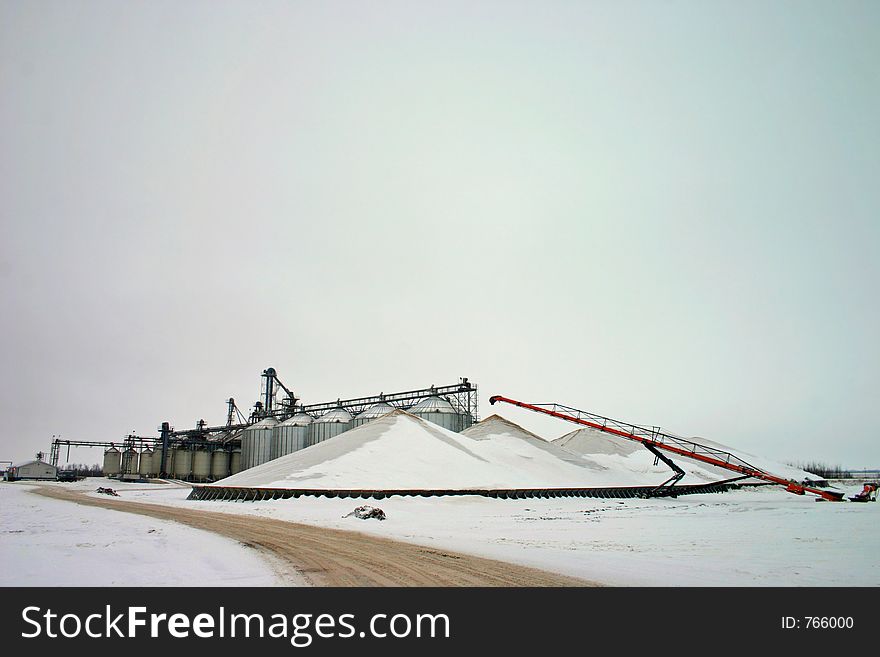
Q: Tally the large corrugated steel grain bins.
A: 5